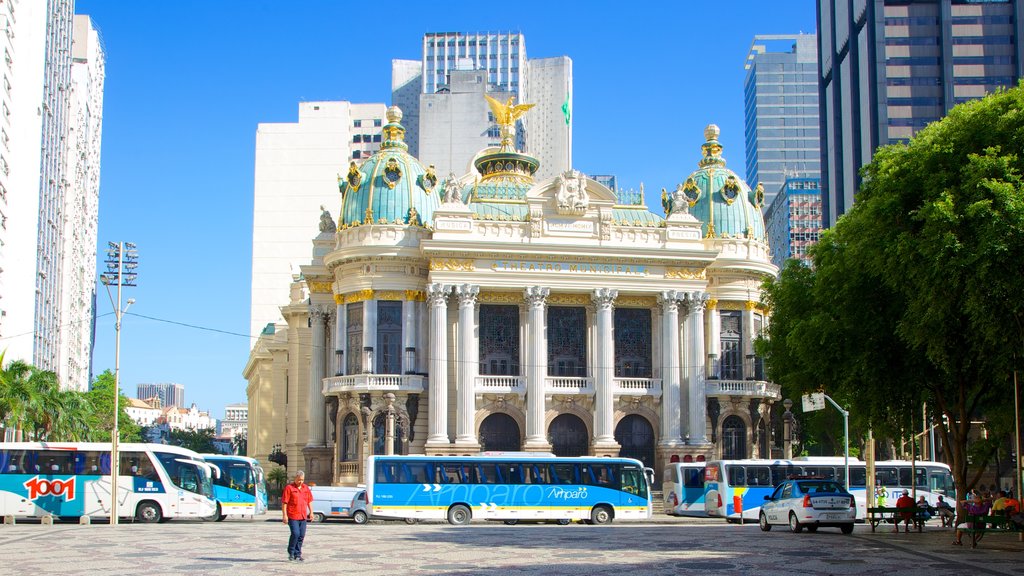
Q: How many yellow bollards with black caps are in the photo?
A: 0